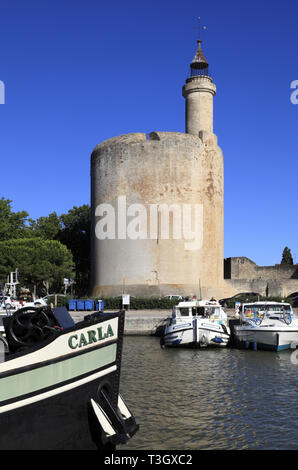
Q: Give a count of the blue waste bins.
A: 4